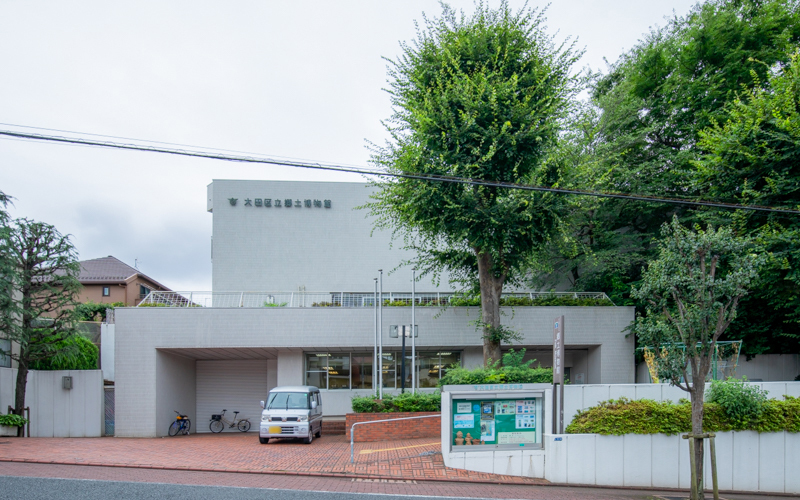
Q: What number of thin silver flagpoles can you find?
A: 3